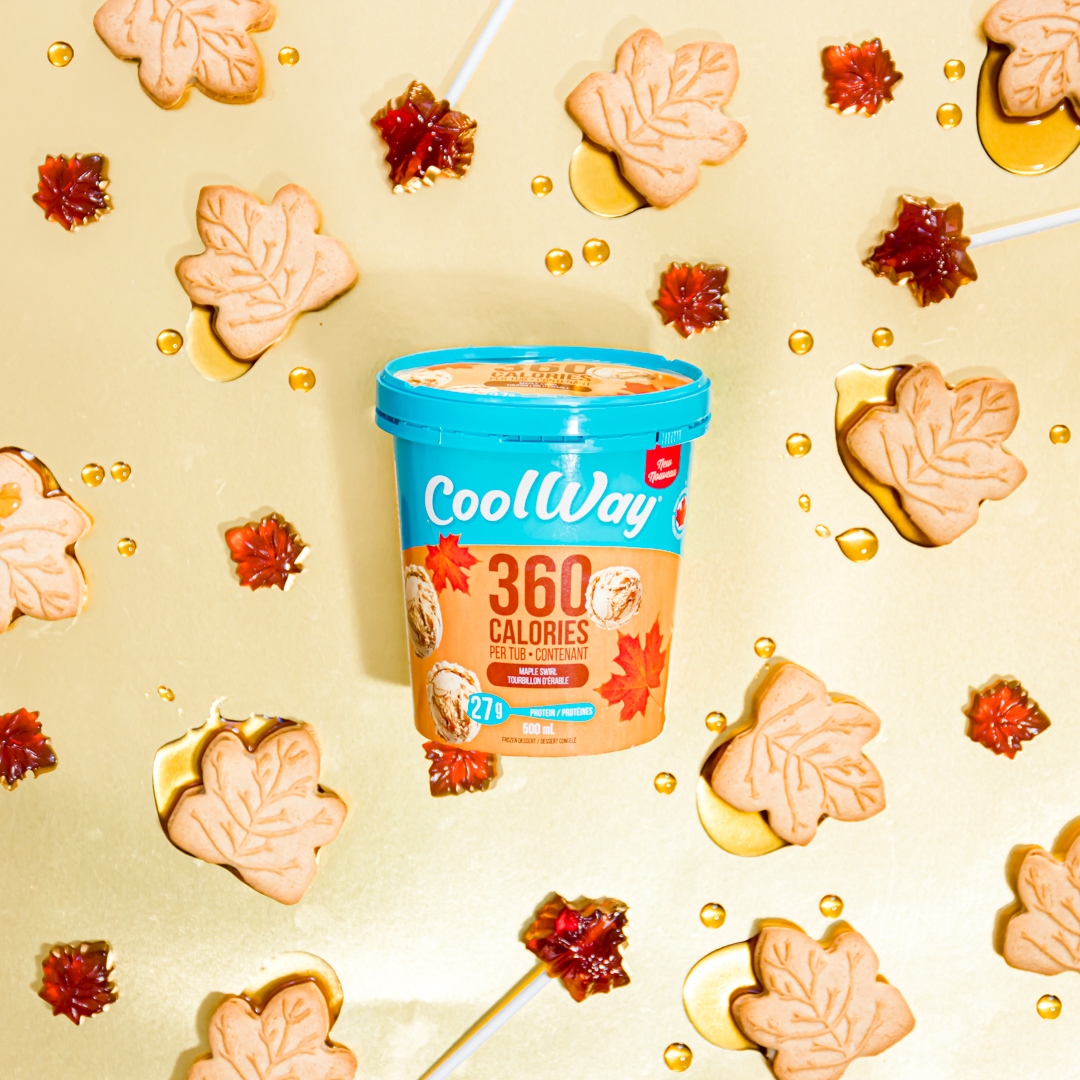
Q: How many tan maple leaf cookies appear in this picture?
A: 11